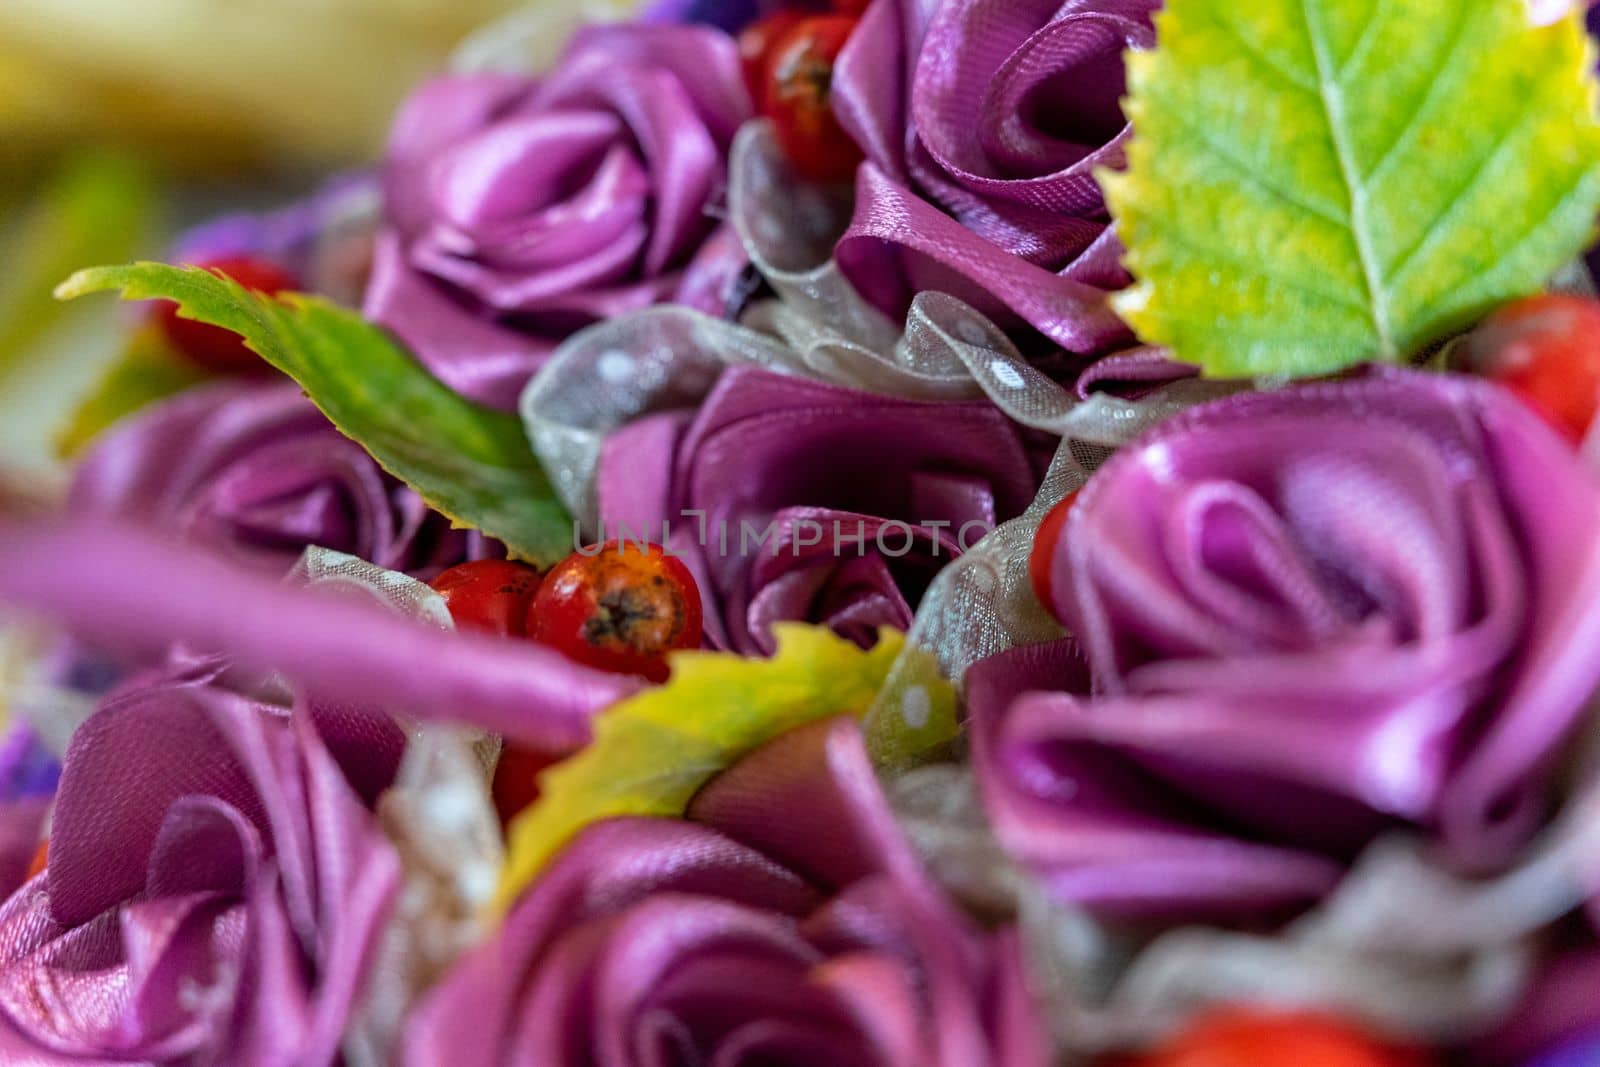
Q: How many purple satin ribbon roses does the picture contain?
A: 7